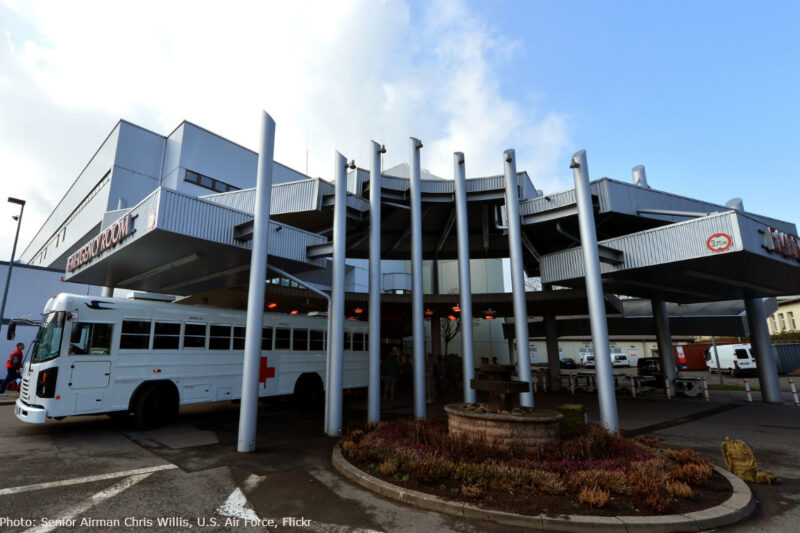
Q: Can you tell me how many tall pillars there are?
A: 7